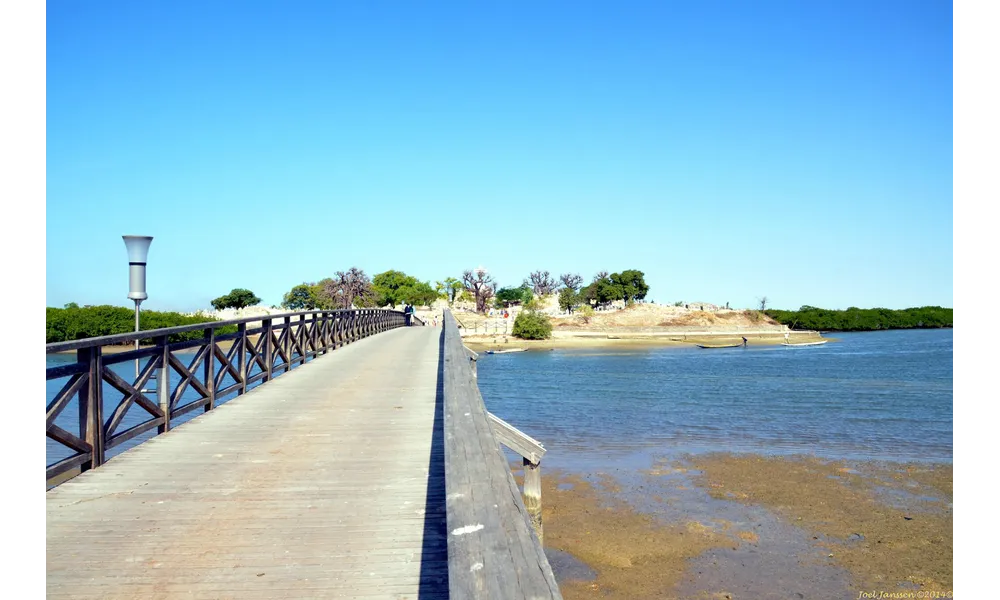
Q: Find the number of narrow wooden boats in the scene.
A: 3